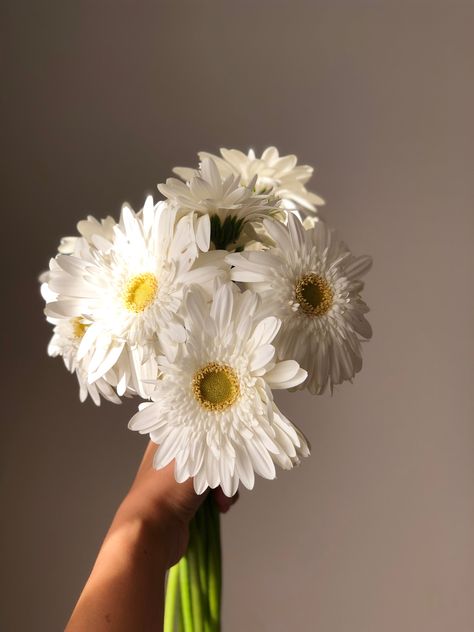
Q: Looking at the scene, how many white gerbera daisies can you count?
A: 6